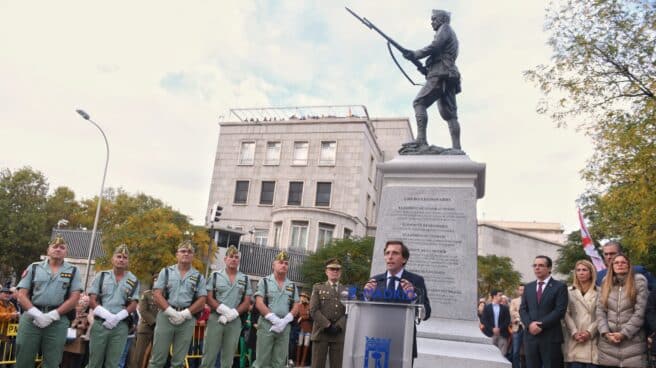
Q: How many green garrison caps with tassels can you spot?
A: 5